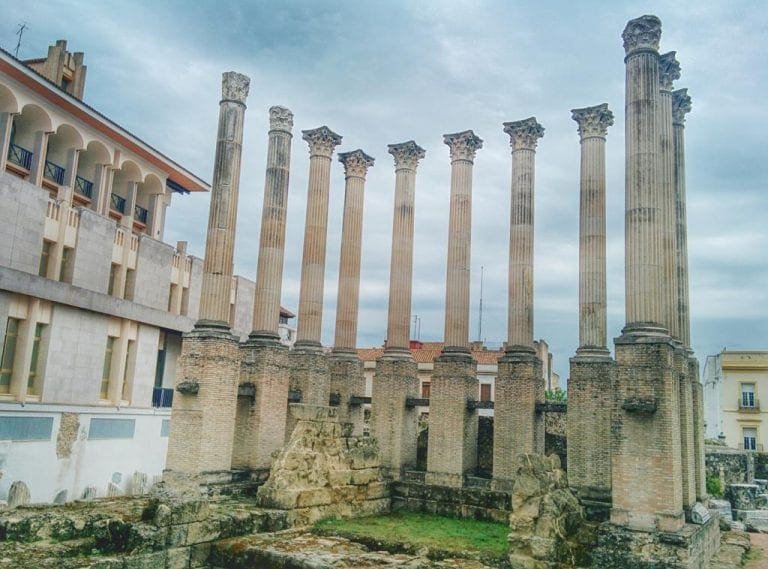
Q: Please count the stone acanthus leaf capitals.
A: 11